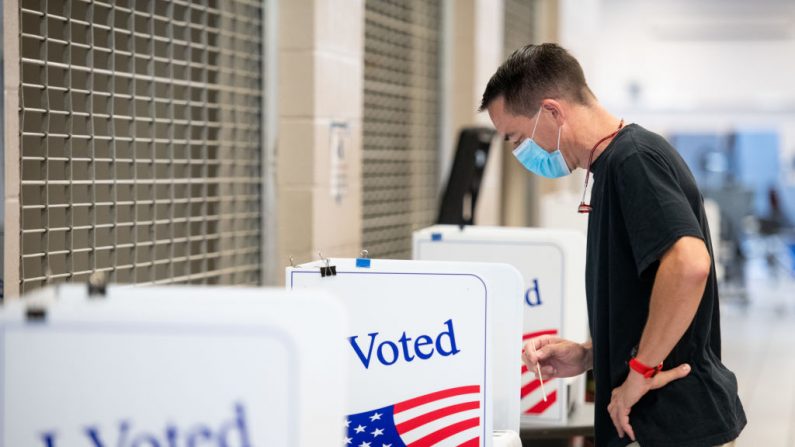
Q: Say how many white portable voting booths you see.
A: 3